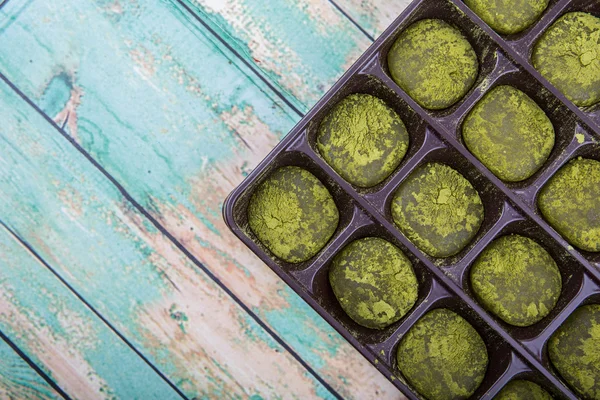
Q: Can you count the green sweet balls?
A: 13